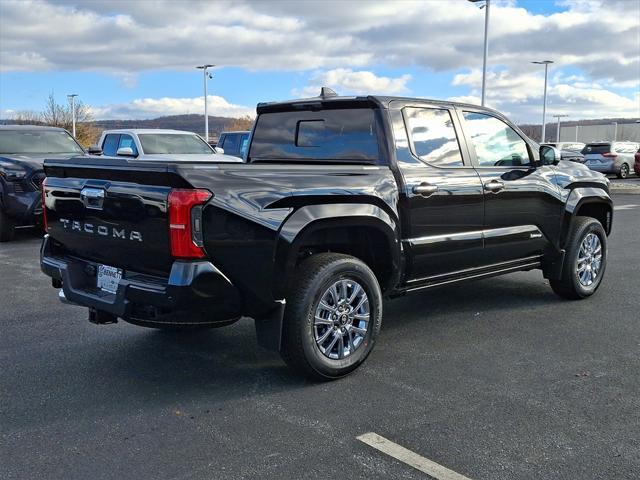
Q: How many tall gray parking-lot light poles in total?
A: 5